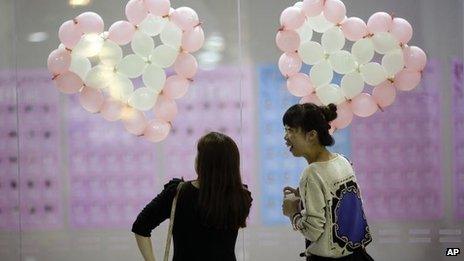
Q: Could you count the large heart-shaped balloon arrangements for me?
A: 2